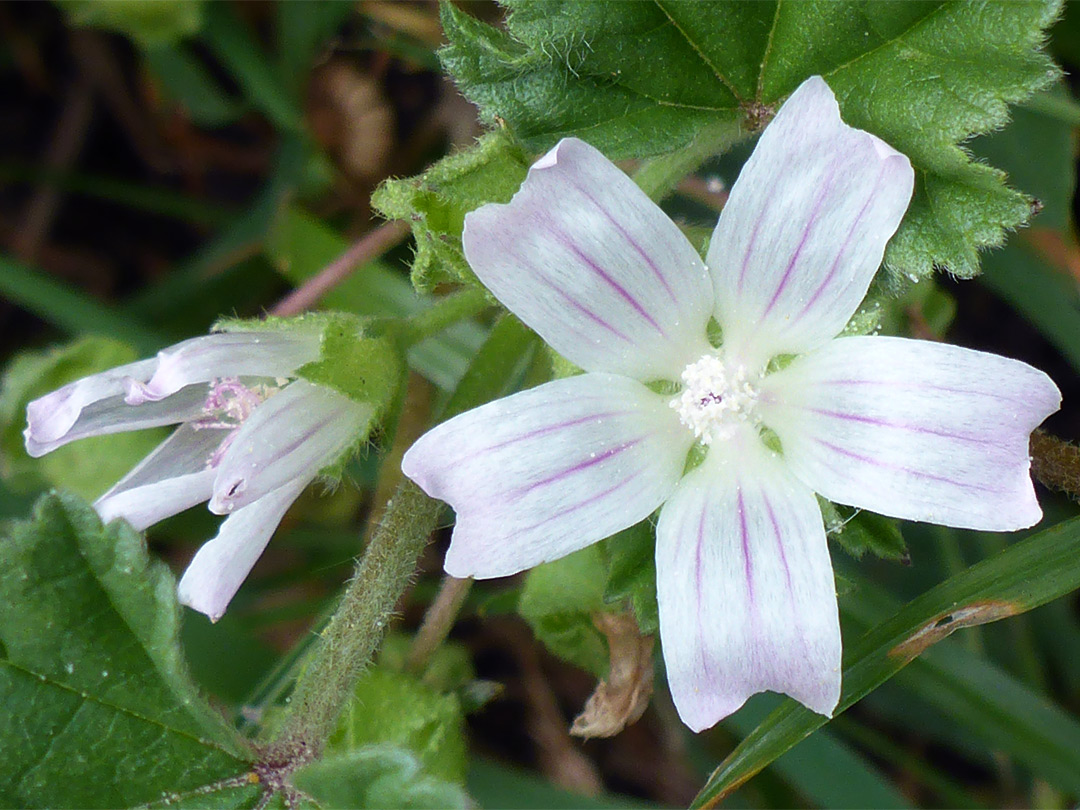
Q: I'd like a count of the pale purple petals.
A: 10